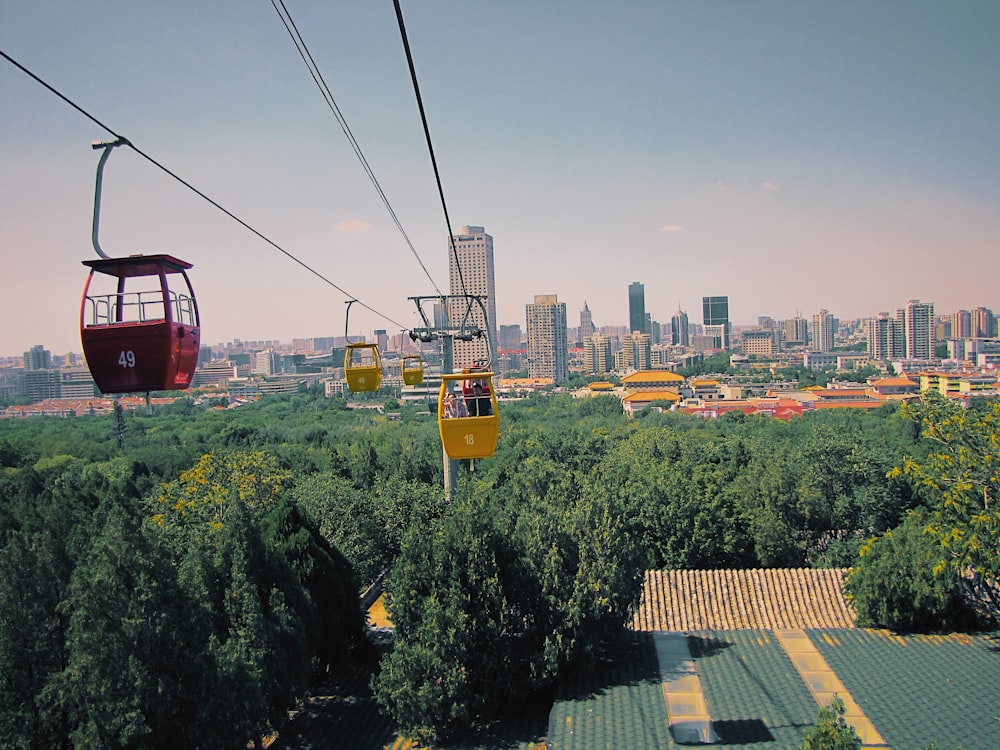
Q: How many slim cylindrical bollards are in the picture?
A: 0